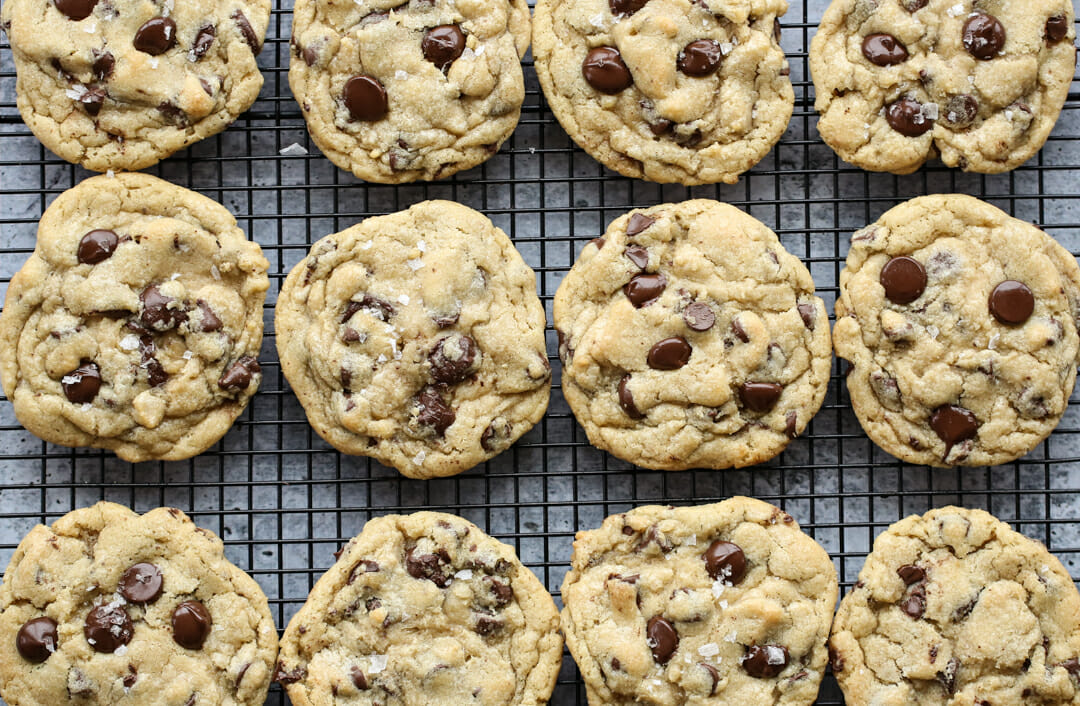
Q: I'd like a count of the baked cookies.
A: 12